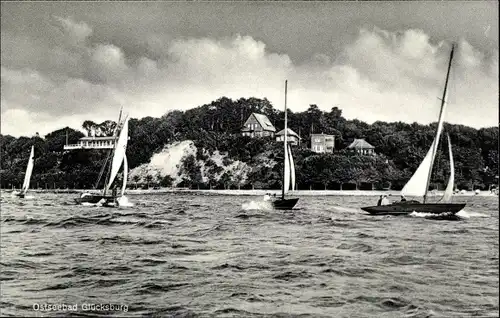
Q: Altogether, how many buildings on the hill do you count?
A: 5